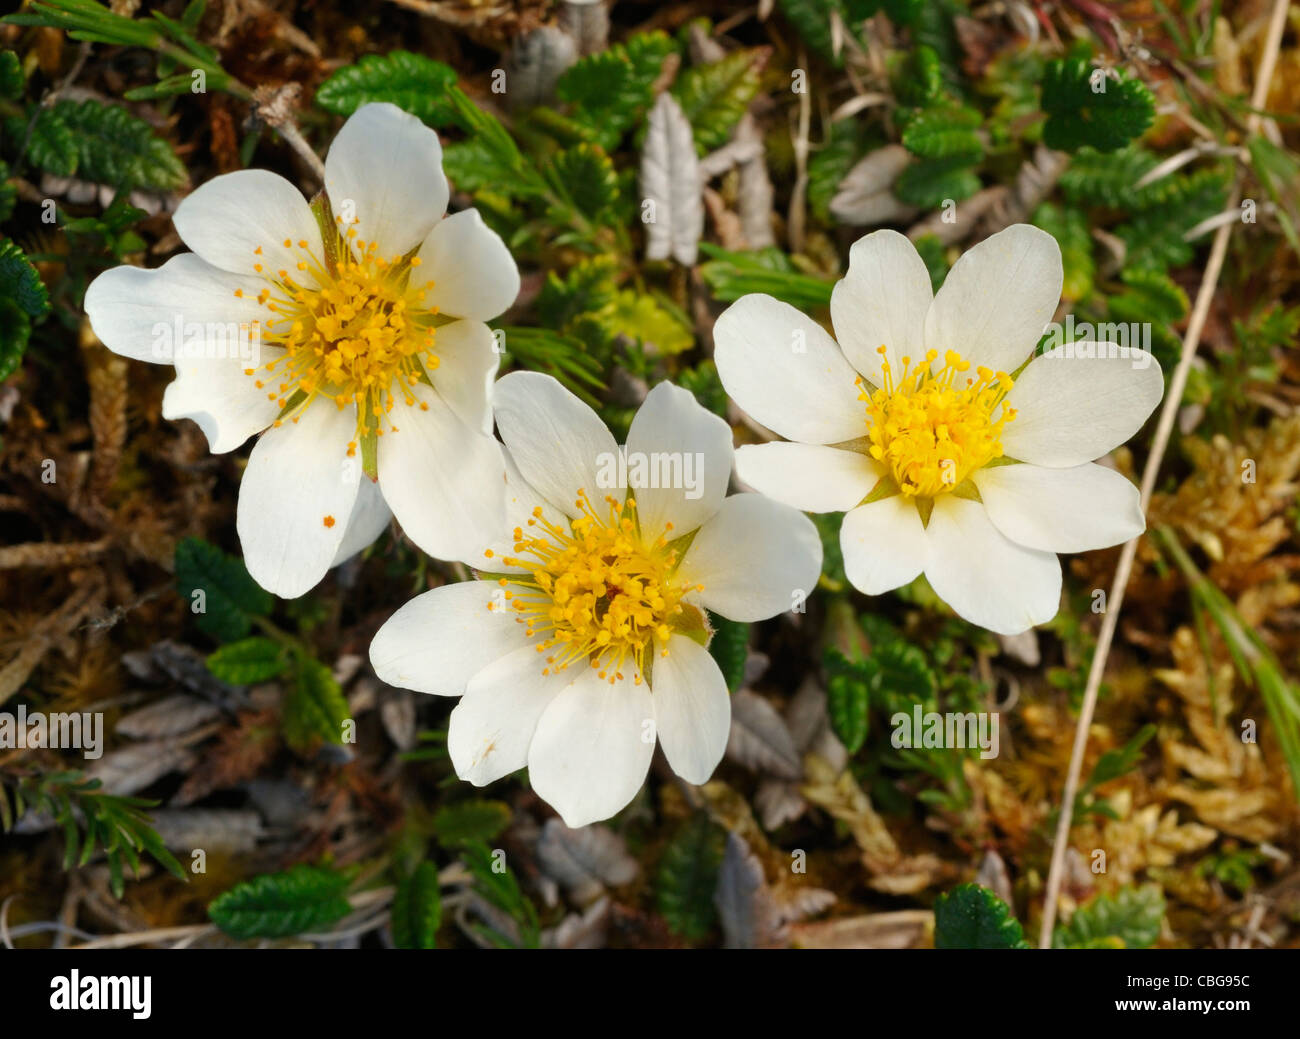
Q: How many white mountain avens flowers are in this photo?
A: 3